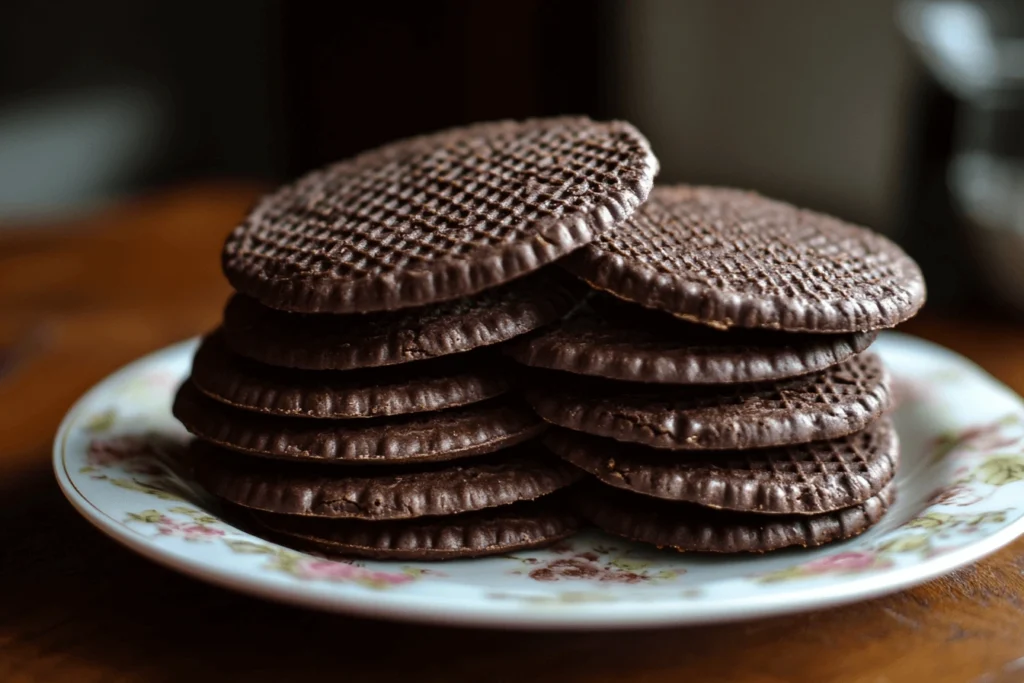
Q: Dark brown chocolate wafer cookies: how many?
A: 11